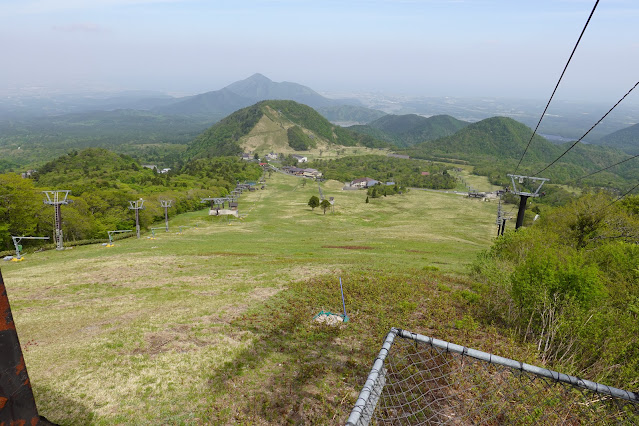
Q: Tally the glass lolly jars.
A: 0